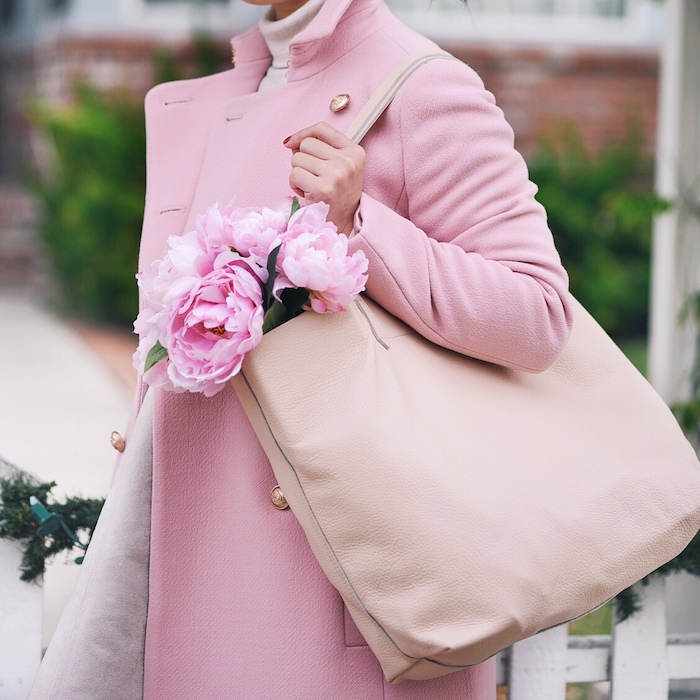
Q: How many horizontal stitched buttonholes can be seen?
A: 3